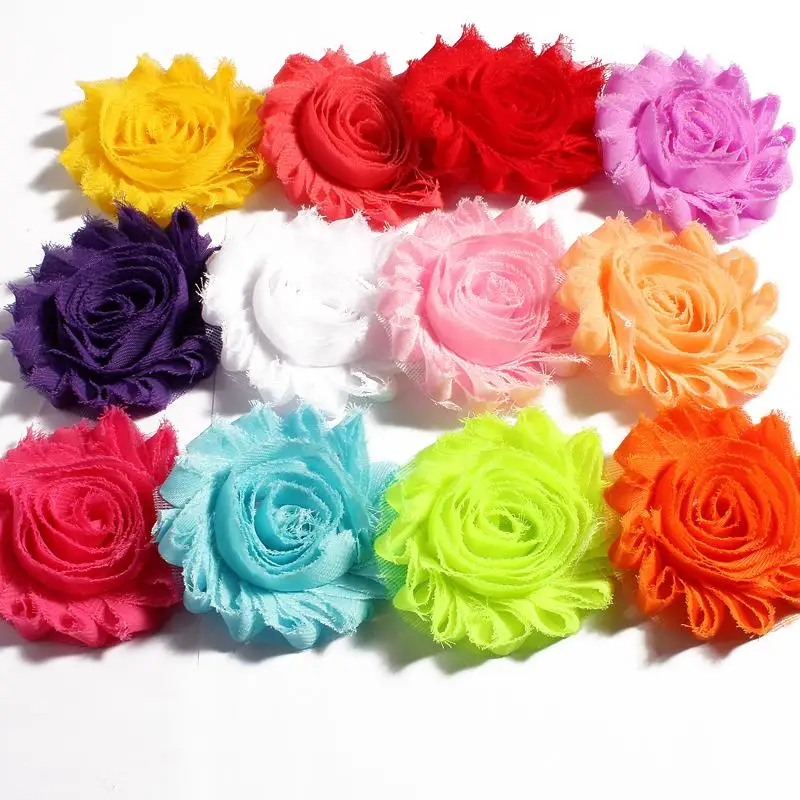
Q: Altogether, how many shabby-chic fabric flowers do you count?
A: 12